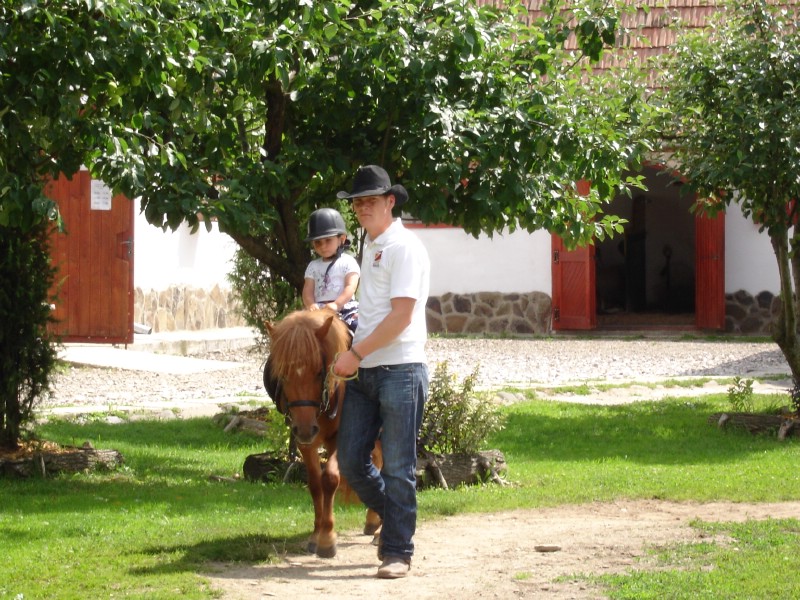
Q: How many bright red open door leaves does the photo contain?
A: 2